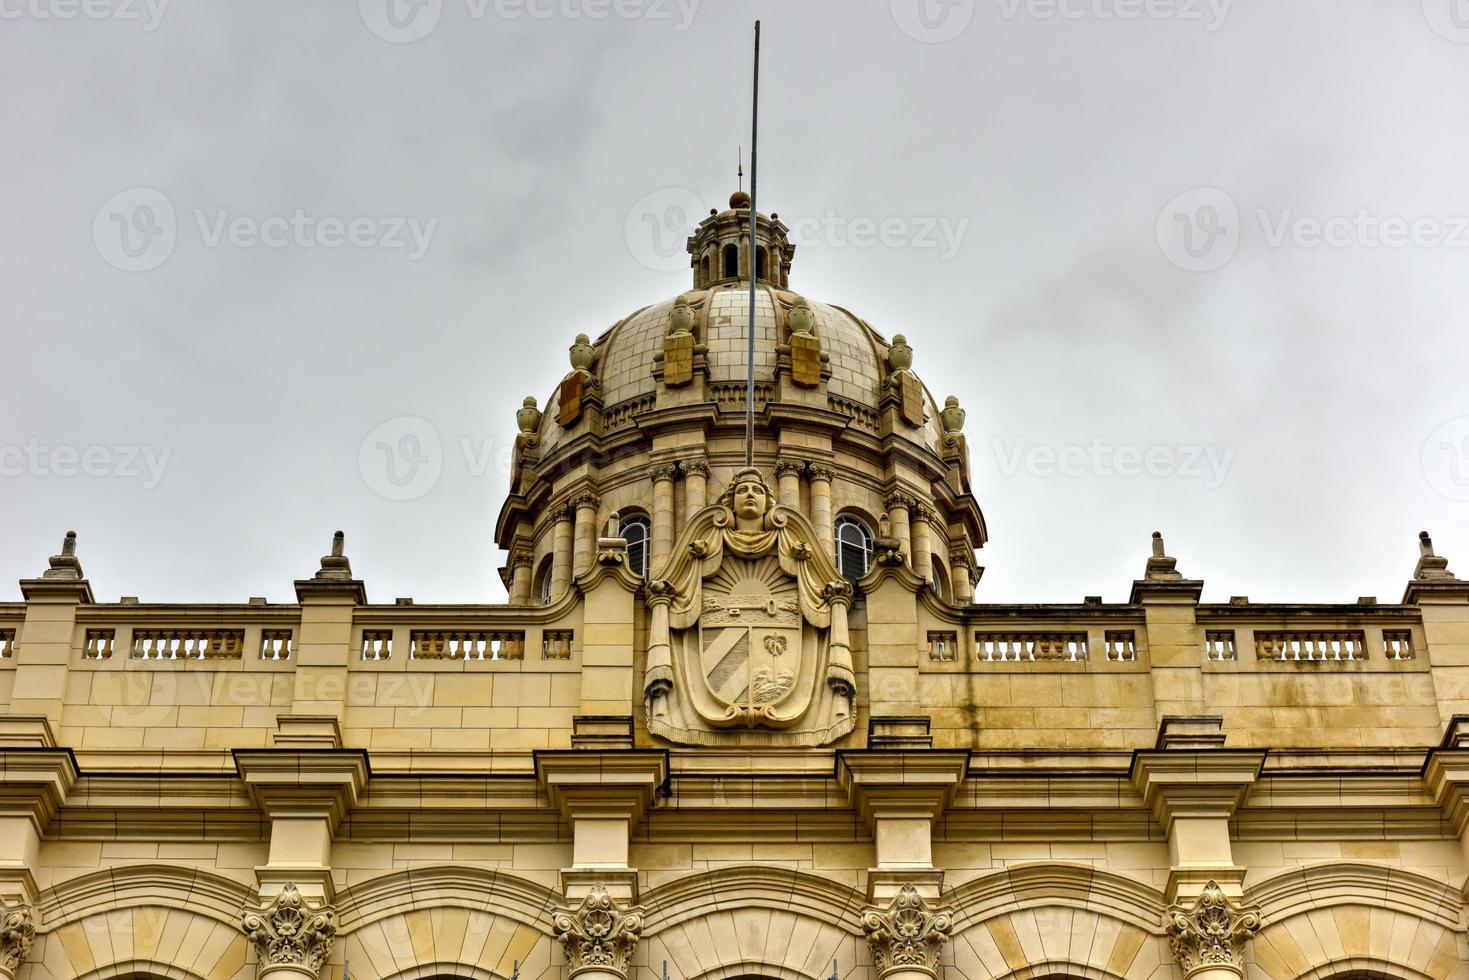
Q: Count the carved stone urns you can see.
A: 6